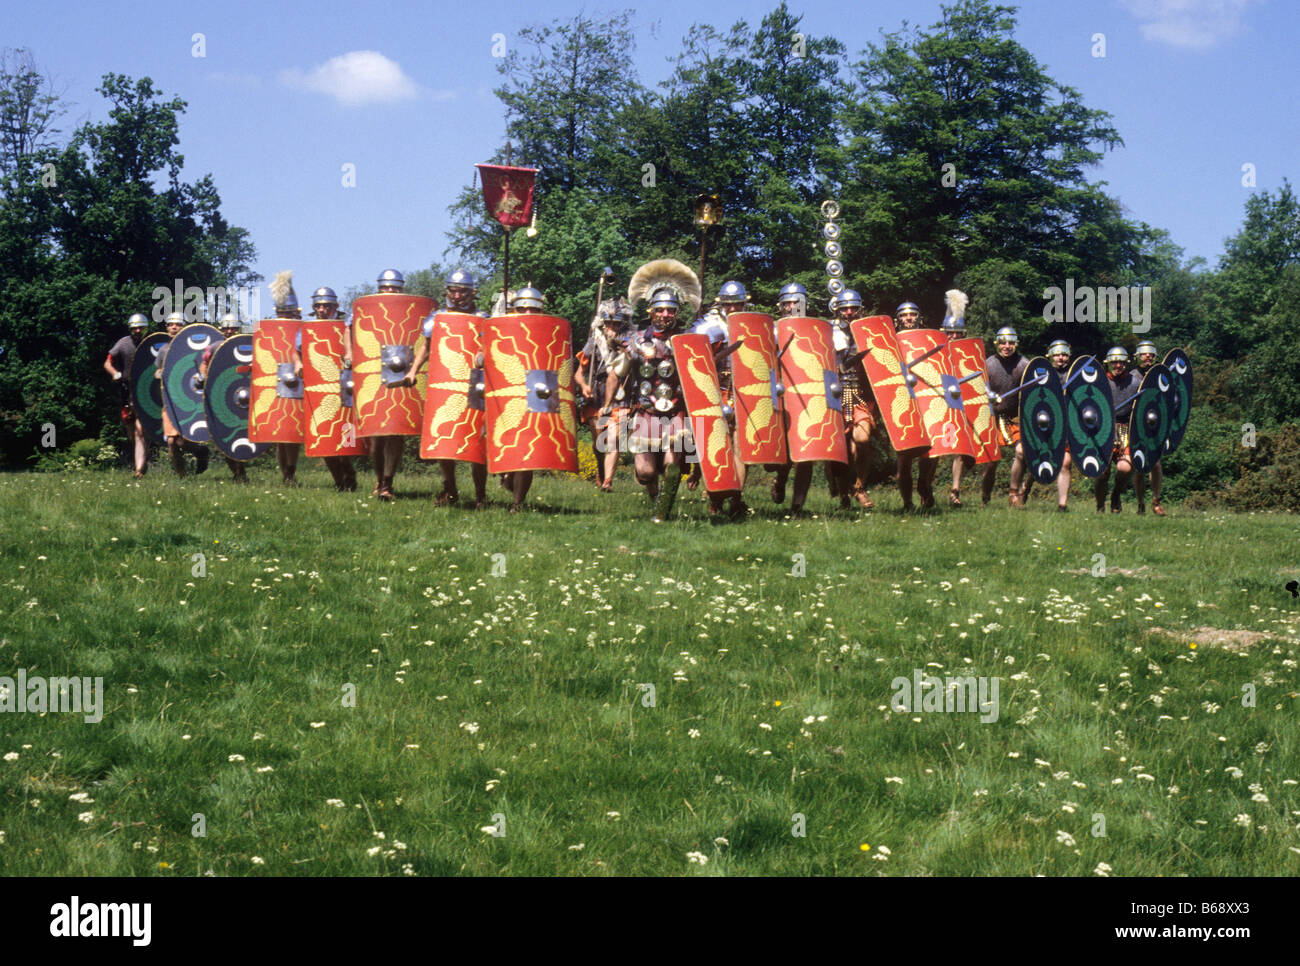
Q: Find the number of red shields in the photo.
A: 11